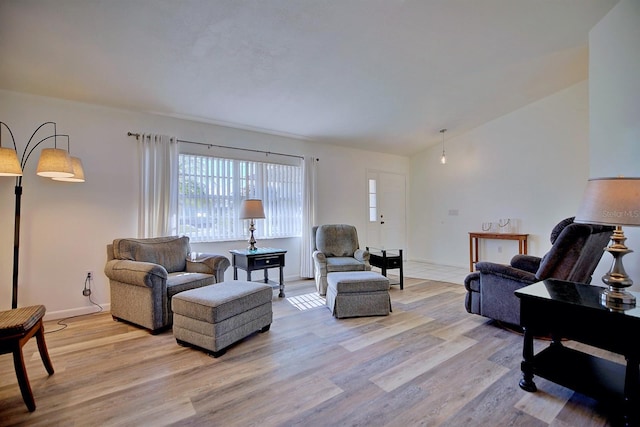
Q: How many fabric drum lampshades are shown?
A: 5